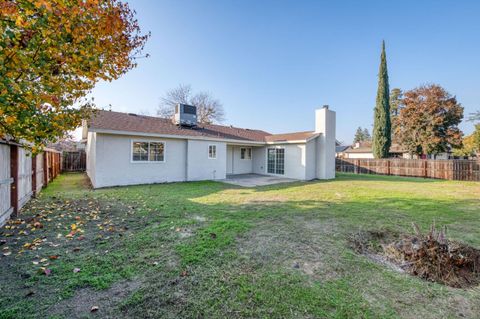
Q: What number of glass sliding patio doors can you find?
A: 1